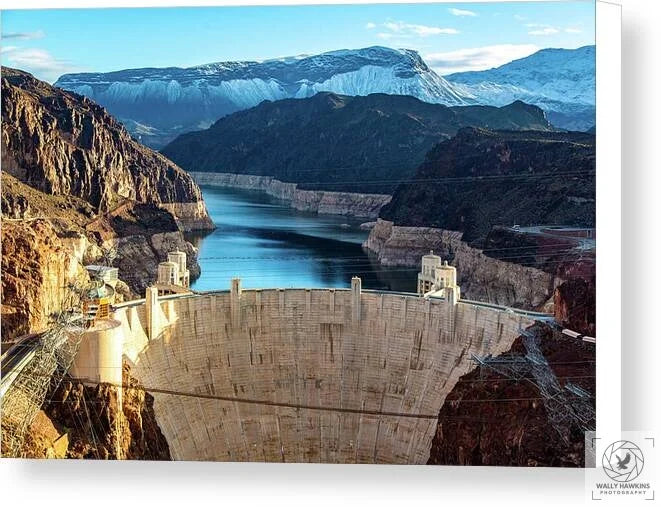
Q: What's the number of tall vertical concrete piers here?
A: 4